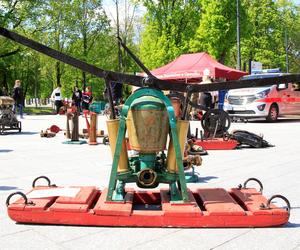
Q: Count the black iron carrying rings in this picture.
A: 4